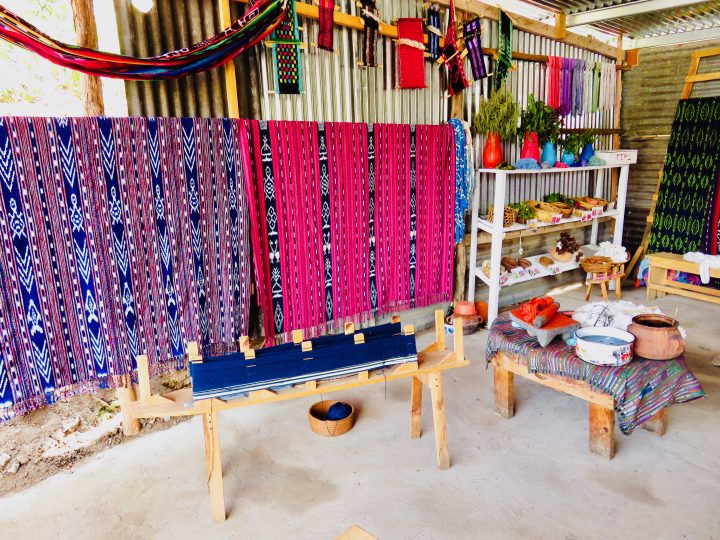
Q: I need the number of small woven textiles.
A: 8